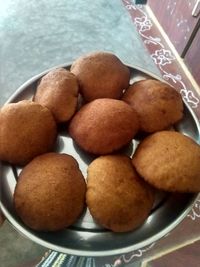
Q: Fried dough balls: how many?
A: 8